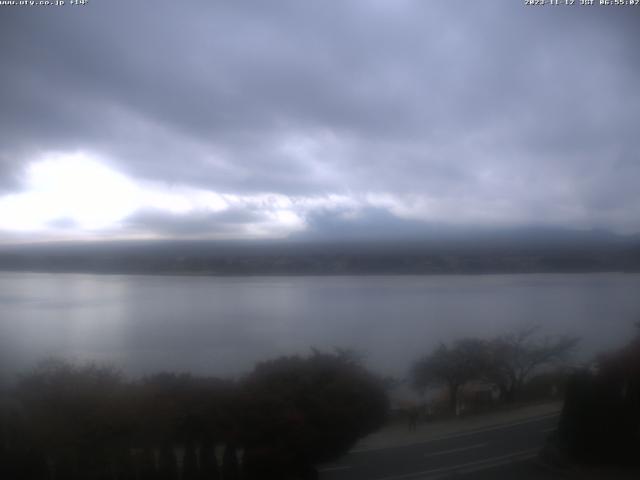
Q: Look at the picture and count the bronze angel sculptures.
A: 0